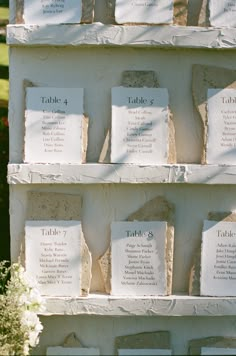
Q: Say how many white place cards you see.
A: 12